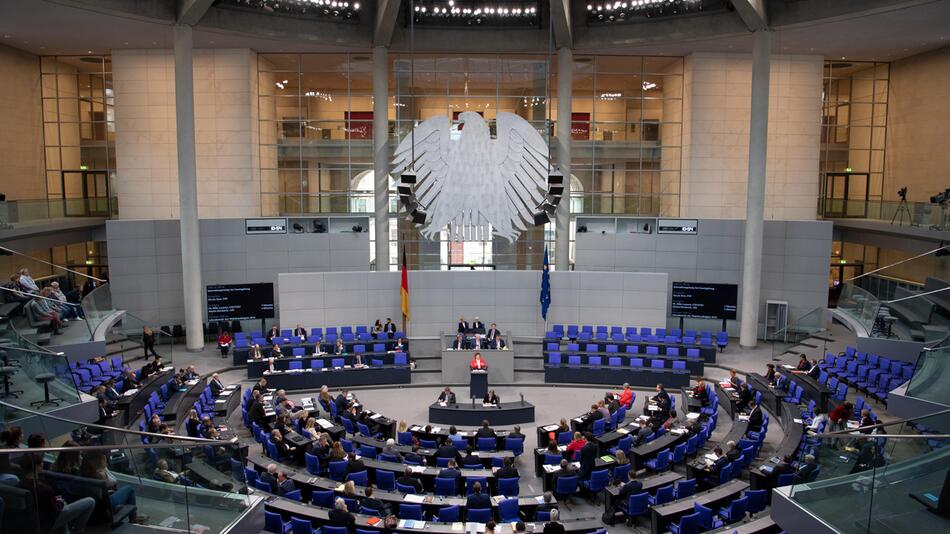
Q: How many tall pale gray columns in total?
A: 4